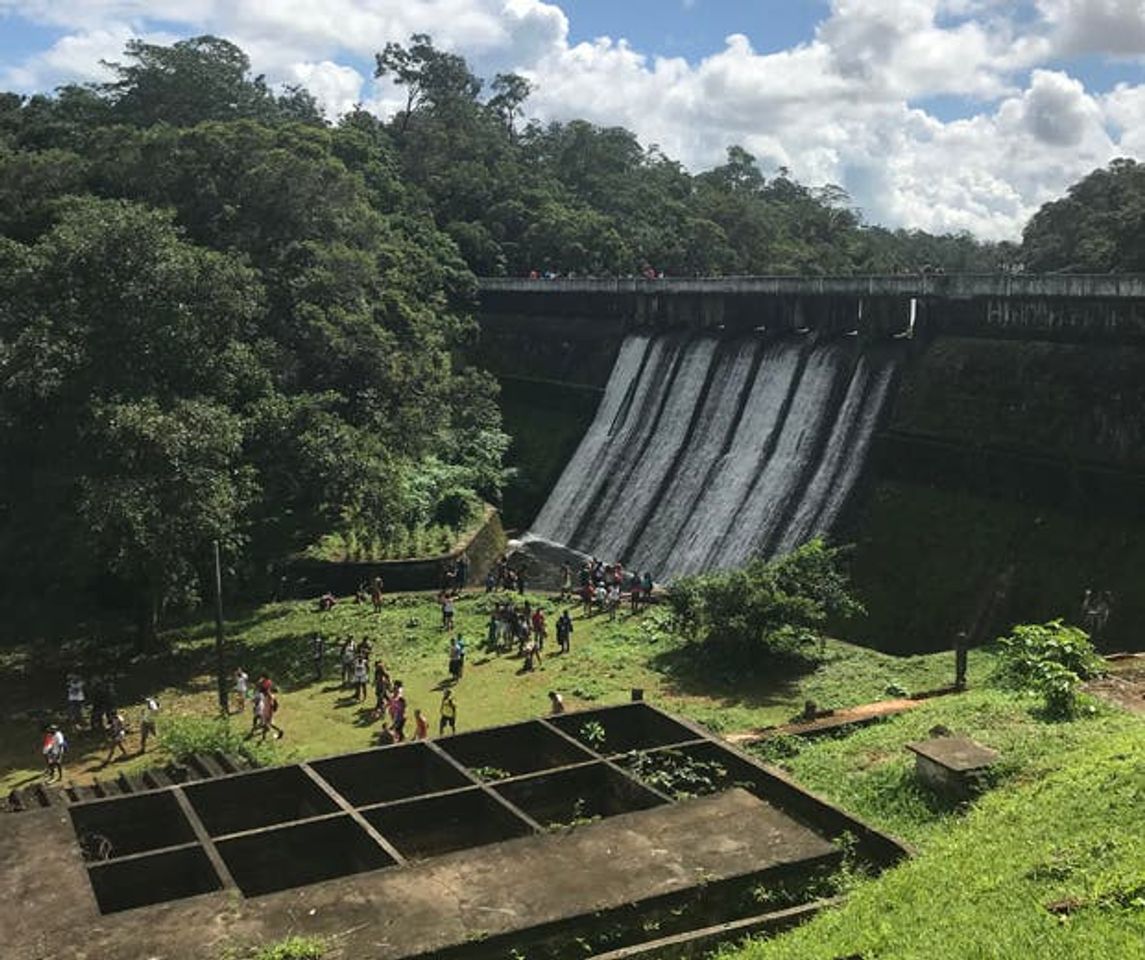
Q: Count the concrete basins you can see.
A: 10